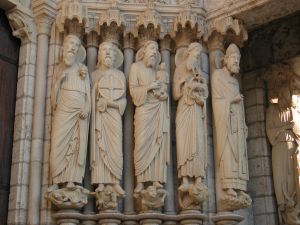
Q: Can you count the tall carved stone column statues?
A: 5